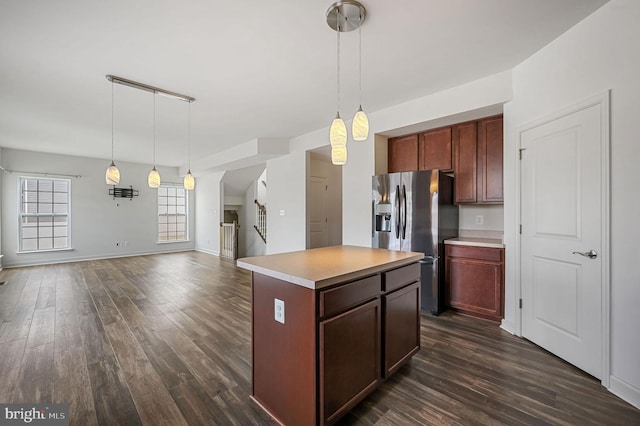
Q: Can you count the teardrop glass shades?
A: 6